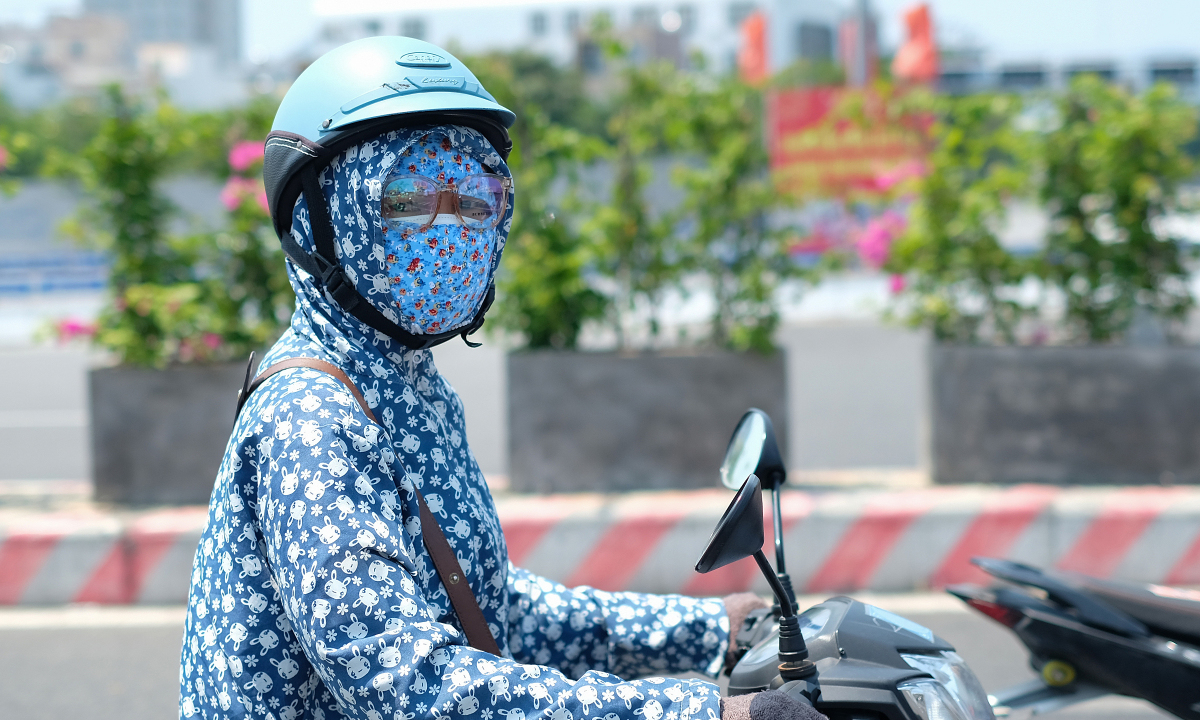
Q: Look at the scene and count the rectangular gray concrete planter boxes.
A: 3